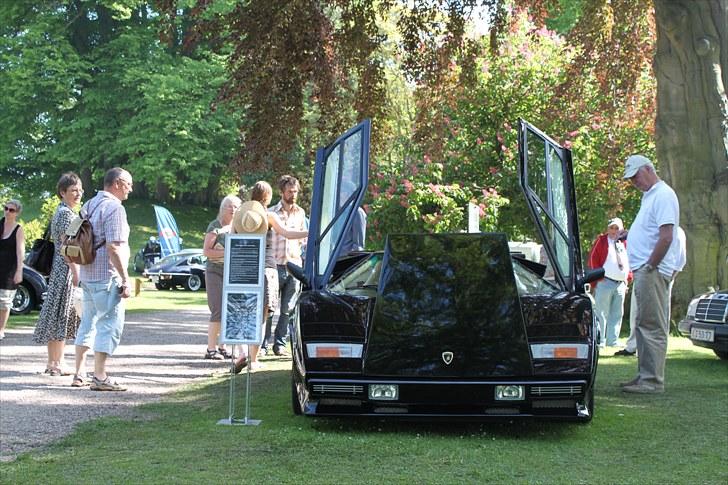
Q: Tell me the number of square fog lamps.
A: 2